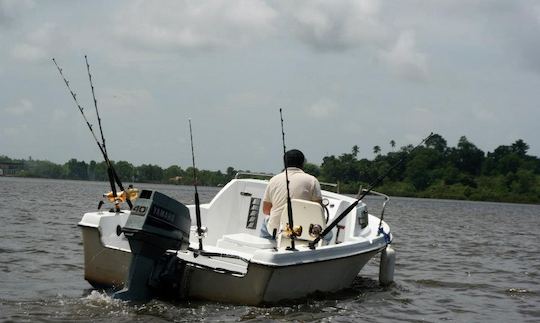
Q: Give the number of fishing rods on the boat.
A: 5